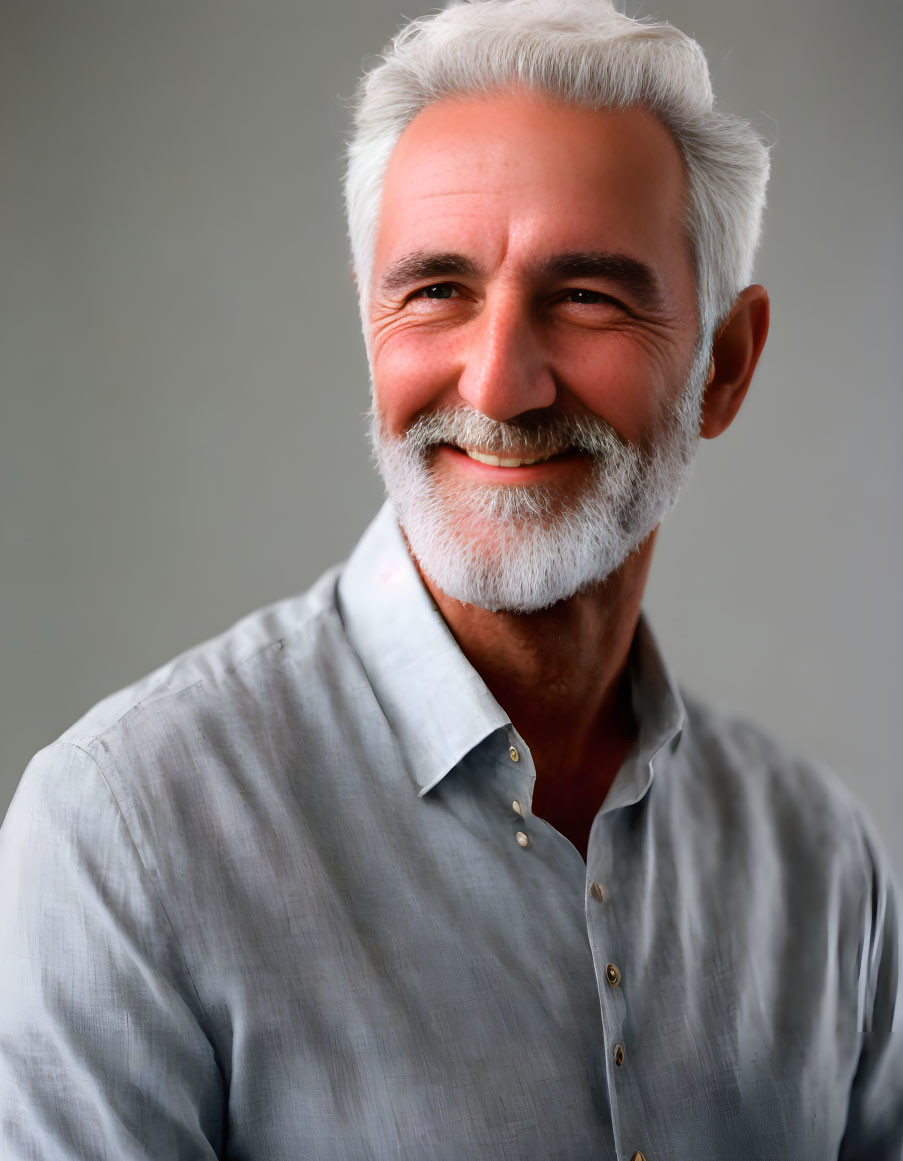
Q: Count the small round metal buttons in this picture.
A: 7